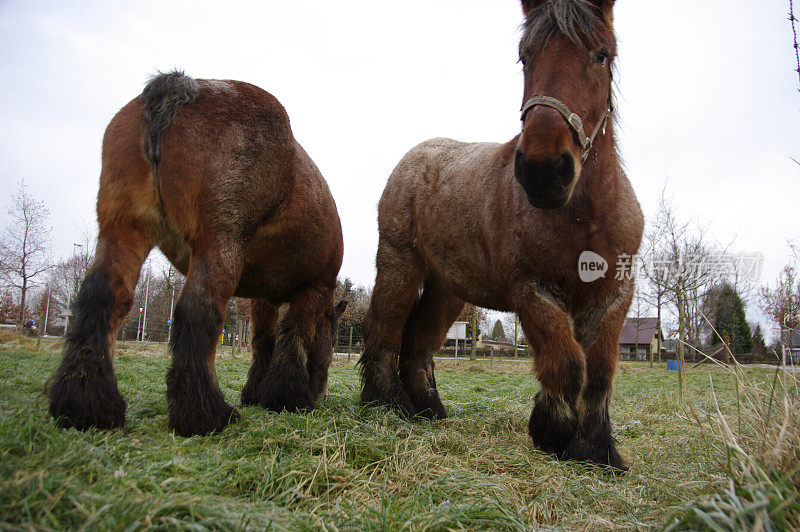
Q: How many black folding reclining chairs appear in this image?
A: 0